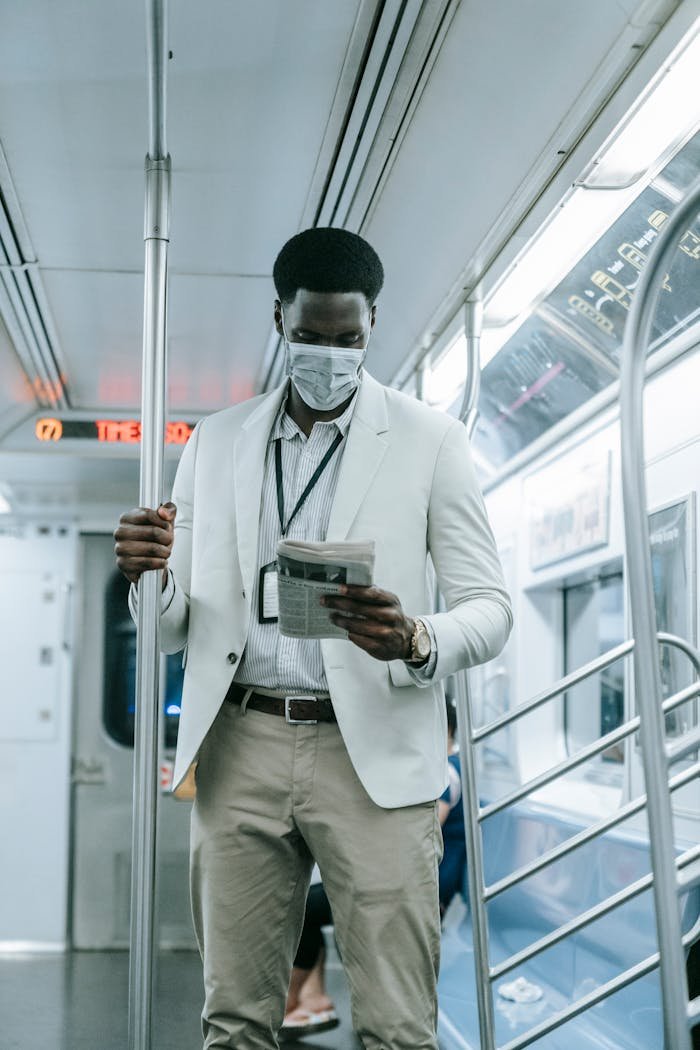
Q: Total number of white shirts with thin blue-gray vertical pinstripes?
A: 1